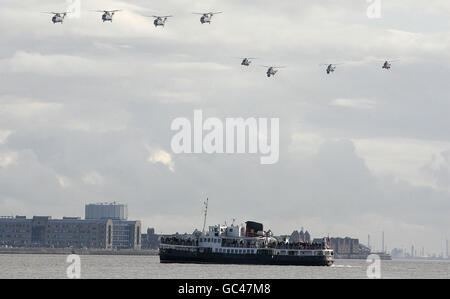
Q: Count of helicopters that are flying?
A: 8